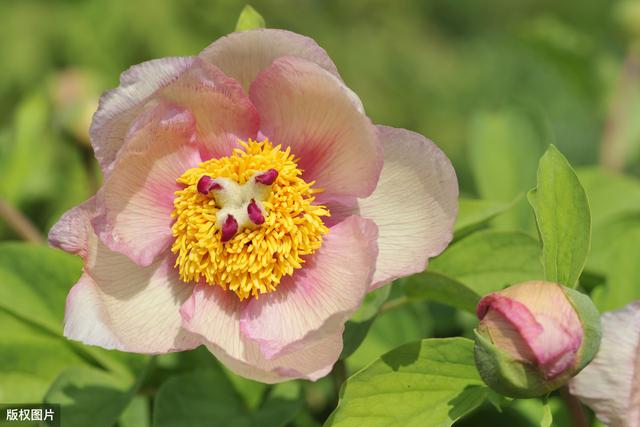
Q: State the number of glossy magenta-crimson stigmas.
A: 4